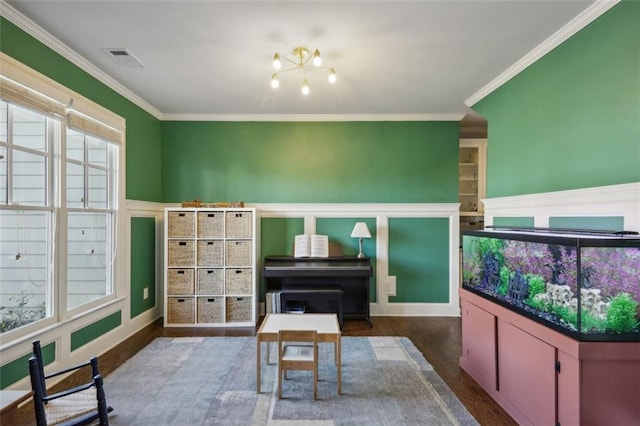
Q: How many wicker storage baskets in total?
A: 12